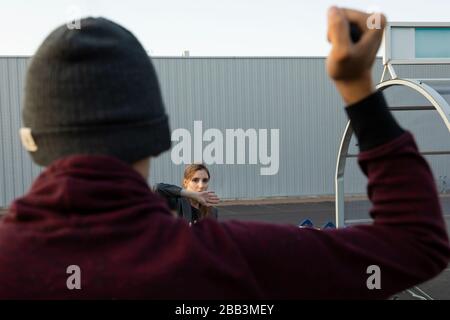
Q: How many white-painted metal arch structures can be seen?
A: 1